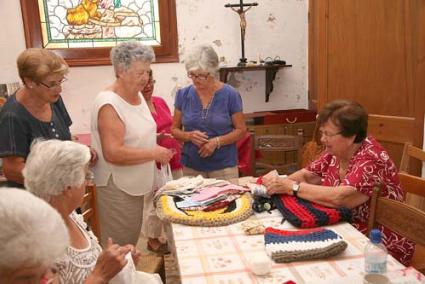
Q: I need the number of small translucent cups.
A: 1